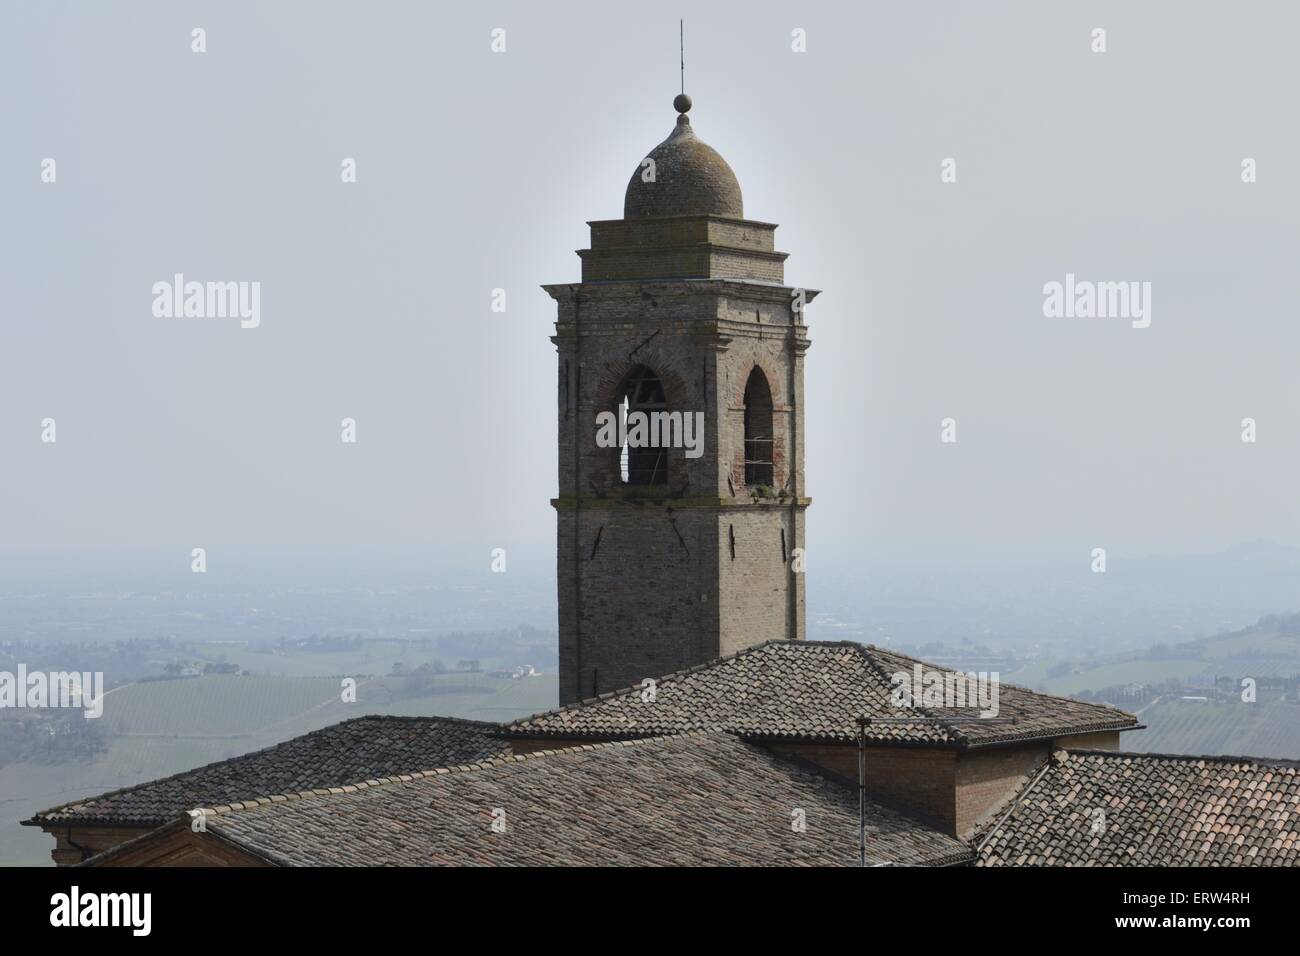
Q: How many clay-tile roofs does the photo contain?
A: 4